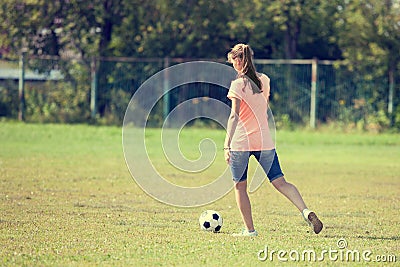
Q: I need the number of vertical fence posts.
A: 5